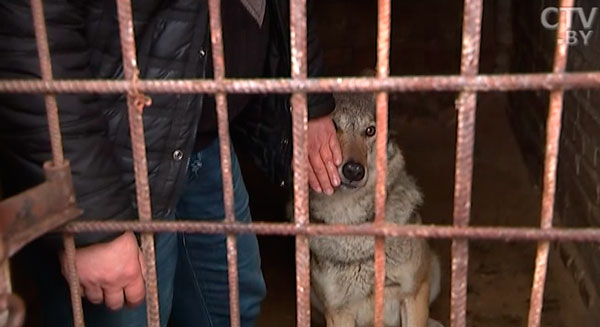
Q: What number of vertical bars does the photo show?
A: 7